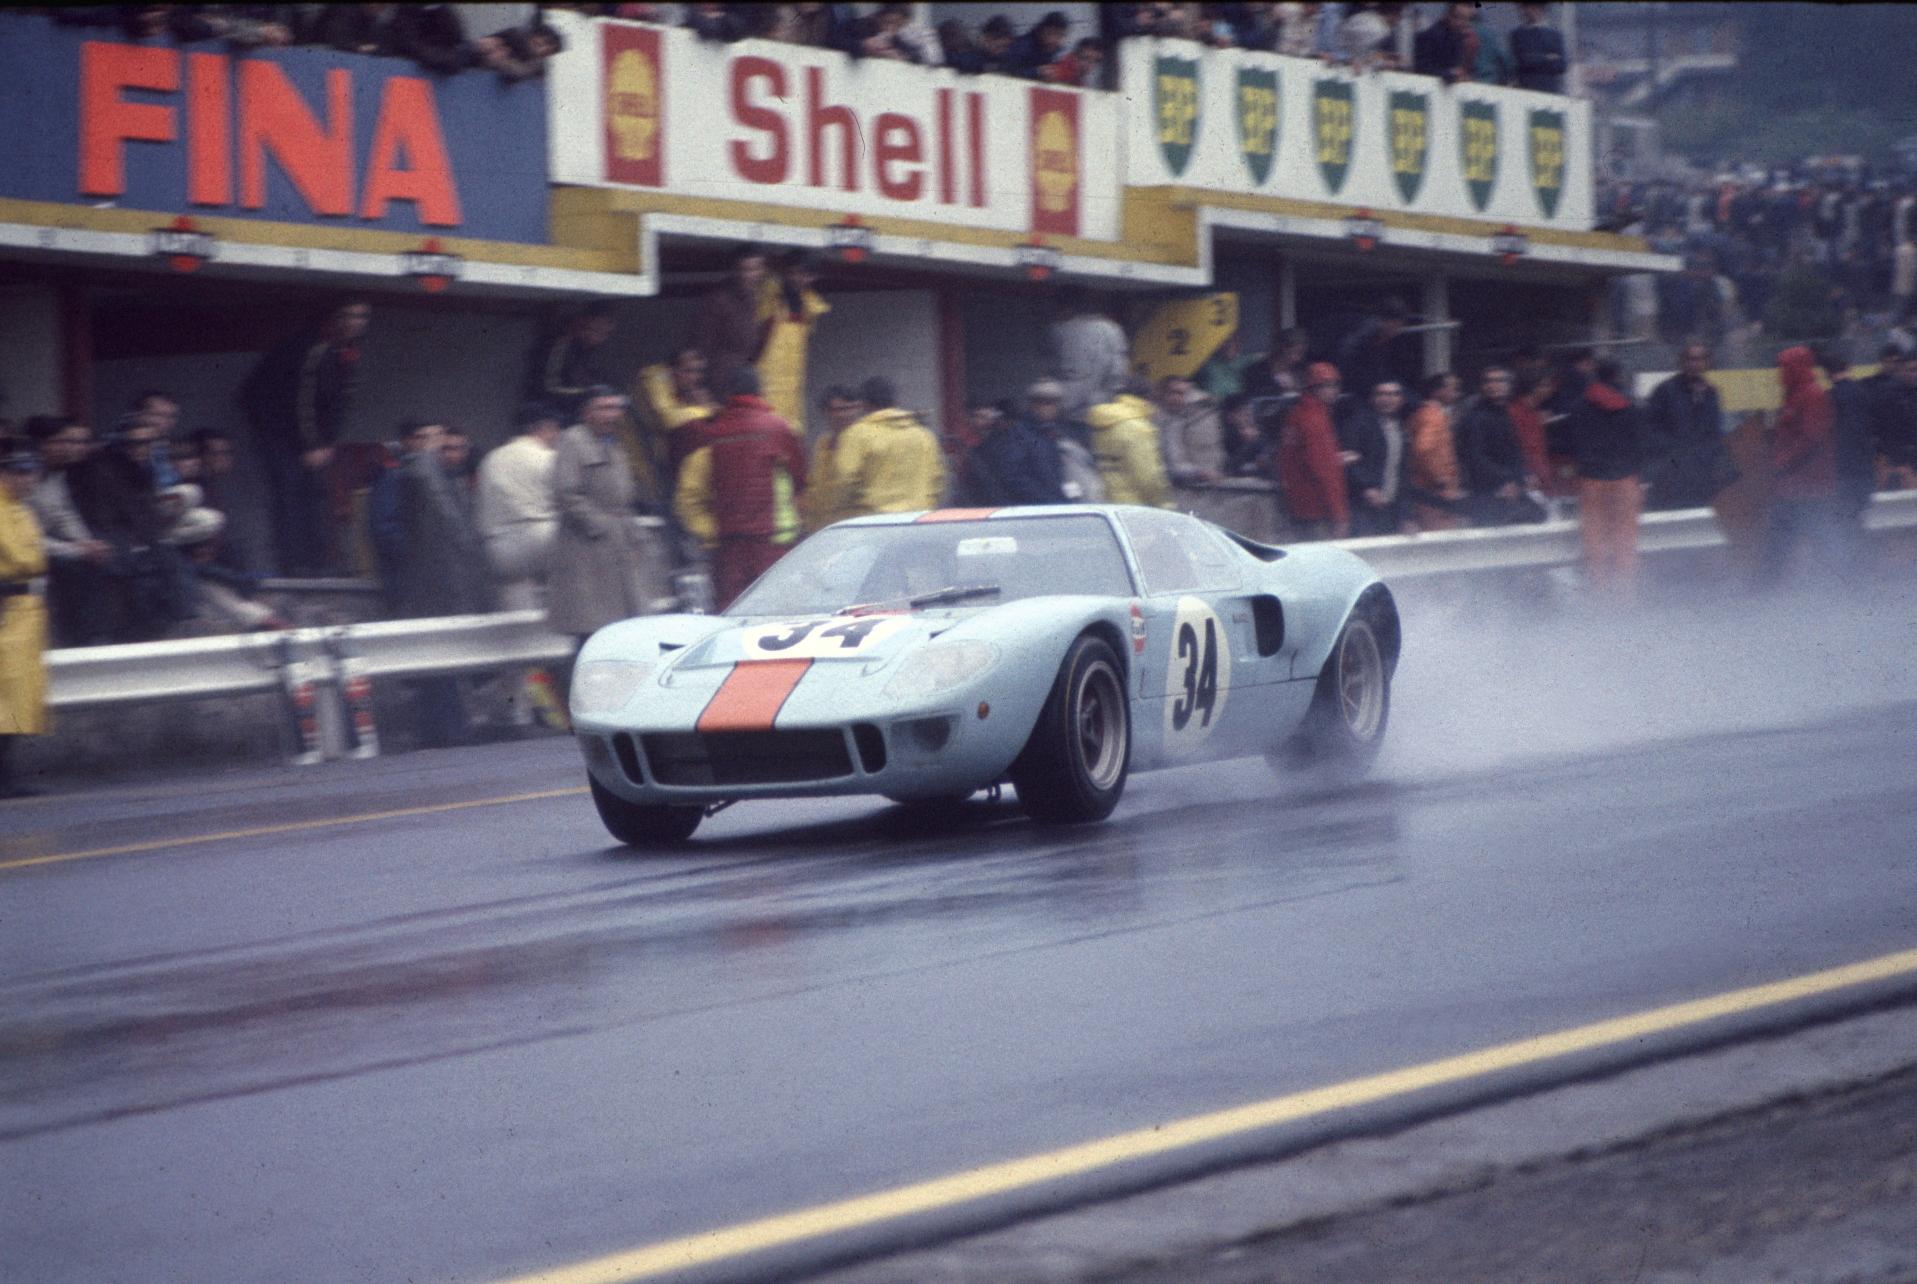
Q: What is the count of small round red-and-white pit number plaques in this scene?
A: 6